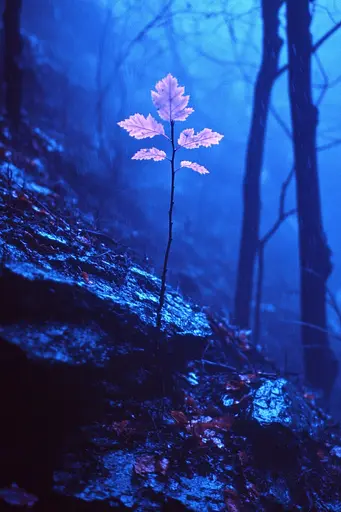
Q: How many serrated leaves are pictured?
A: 5